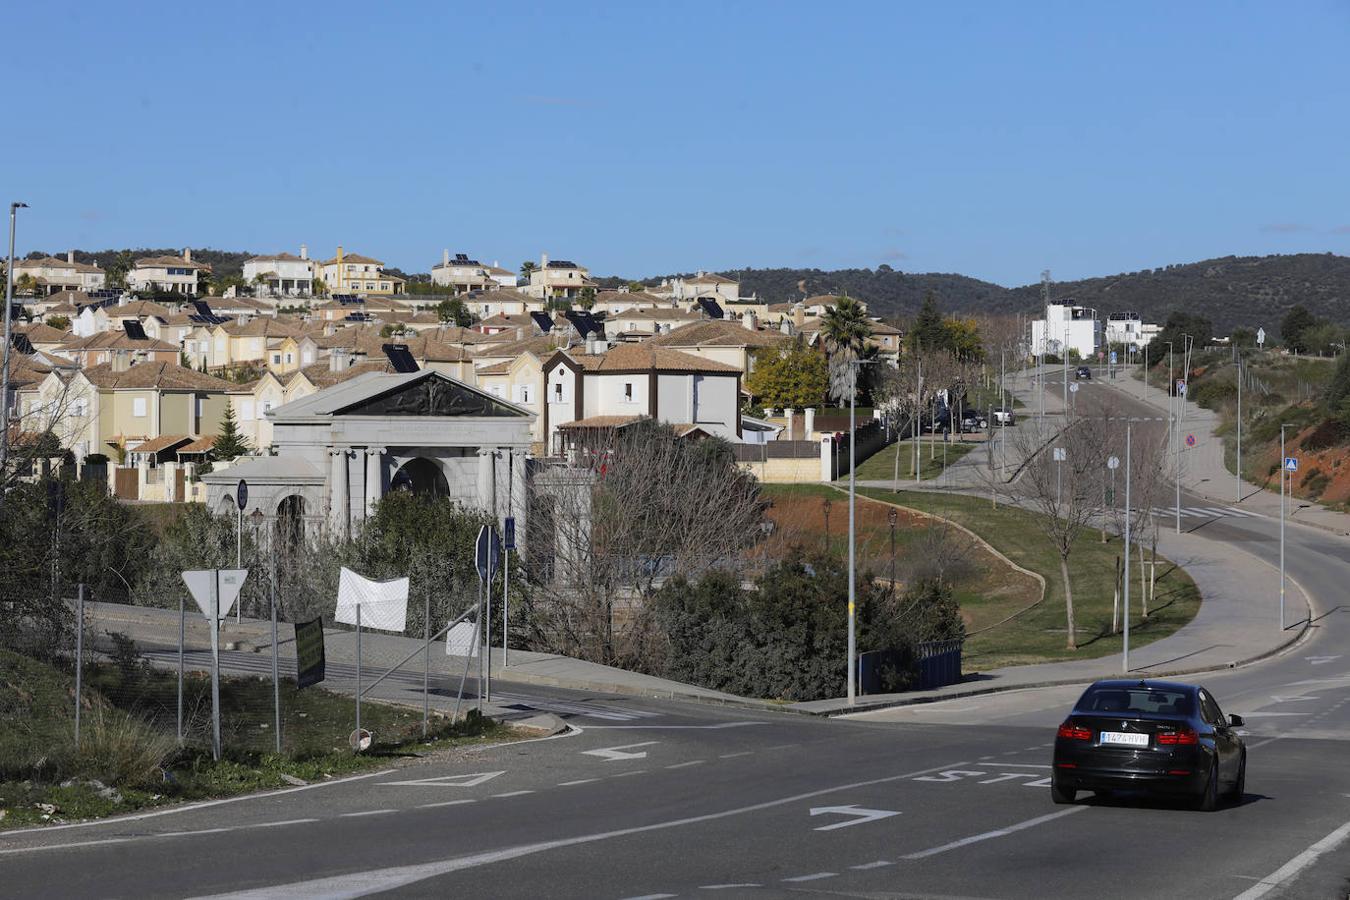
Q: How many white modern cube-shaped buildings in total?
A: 2